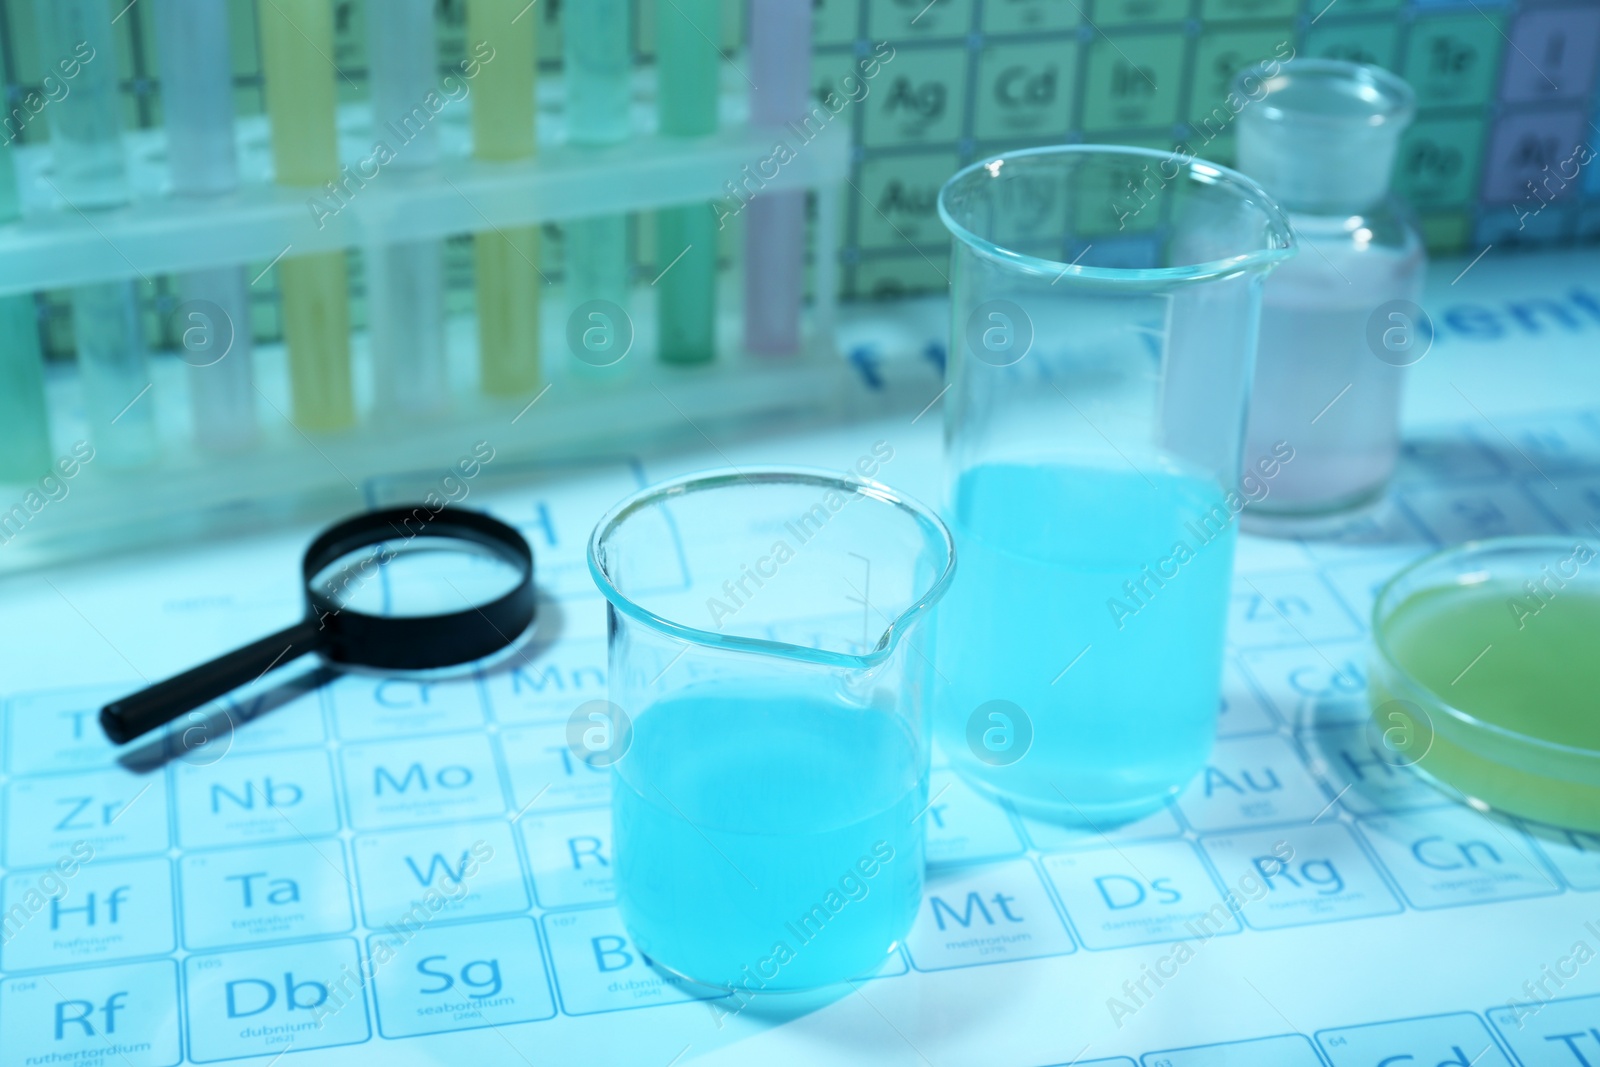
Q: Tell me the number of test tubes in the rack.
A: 9